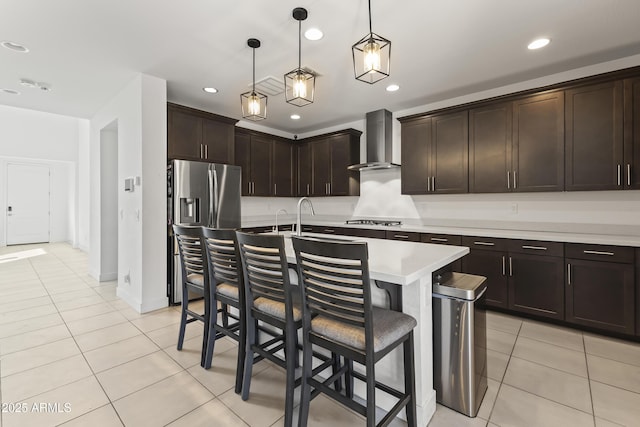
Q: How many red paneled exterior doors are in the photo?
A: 0